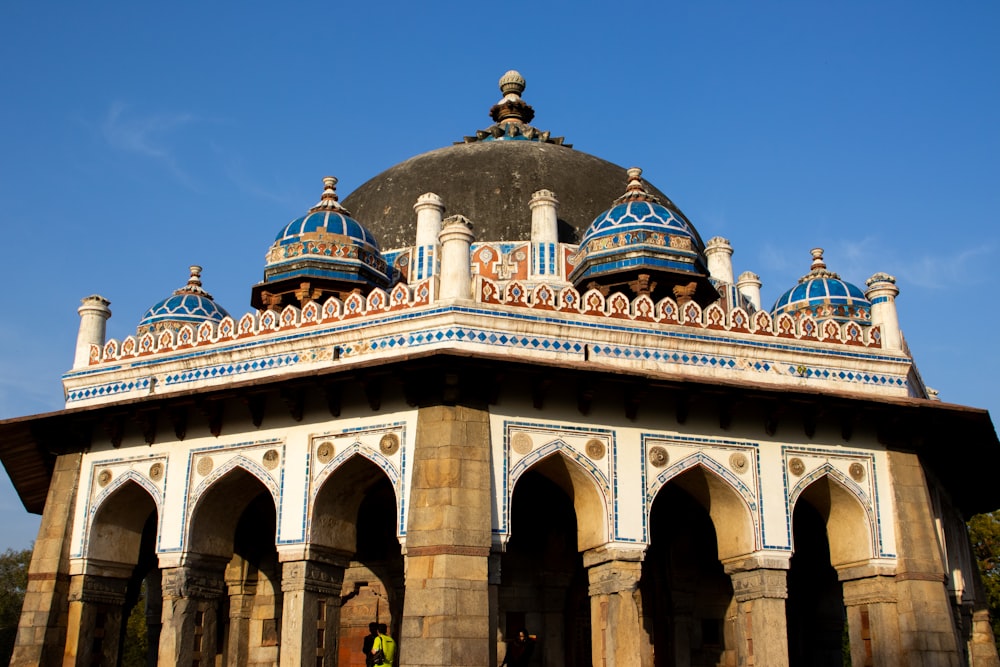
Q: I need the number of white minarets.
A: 7